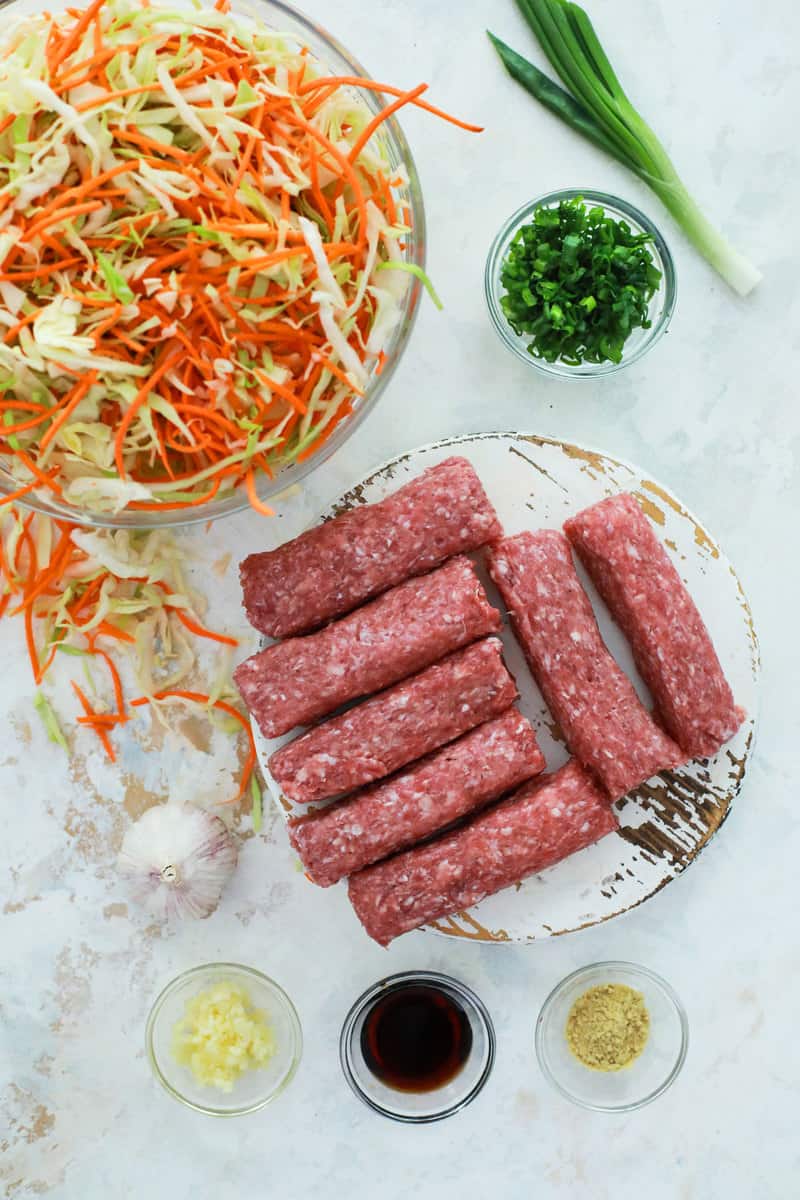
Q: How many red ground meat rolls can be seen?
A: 7